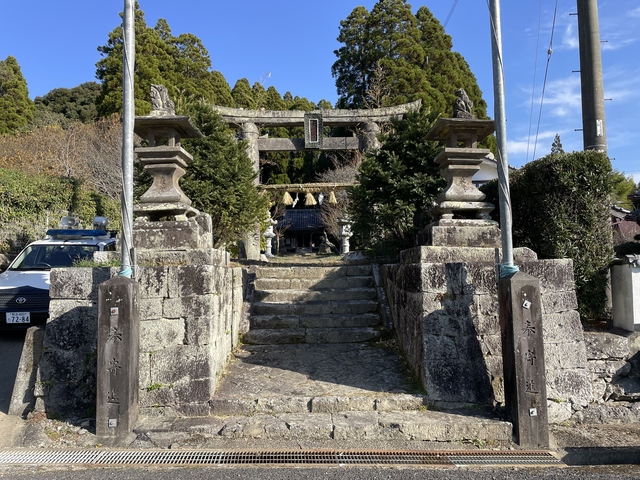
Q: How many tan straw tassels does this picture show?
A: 3